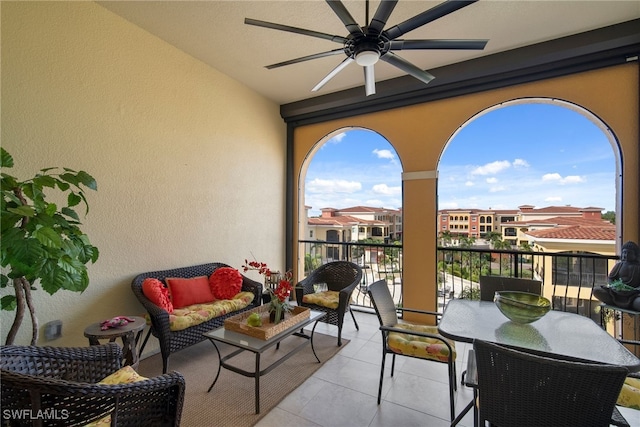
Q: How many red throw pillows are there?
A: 3